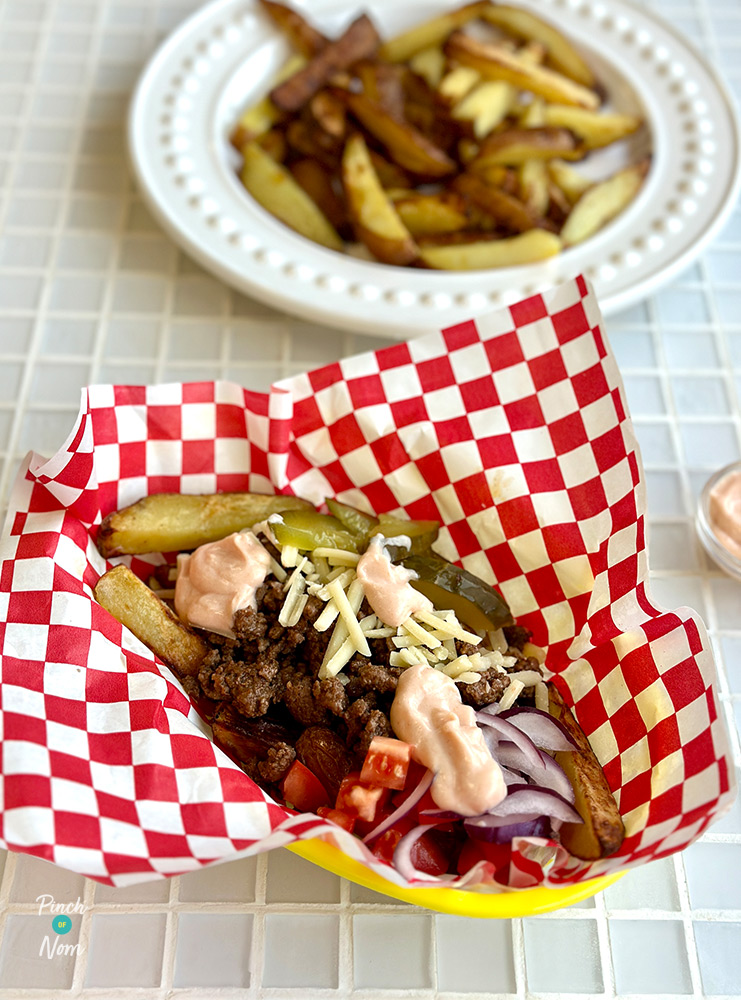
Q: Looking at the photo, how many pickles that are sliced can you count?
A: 4